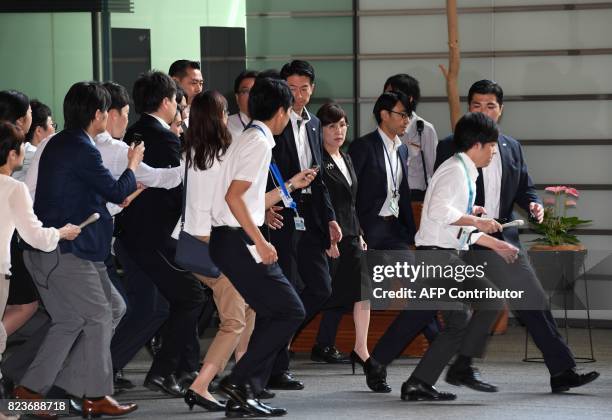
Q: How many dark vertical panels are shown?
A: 2